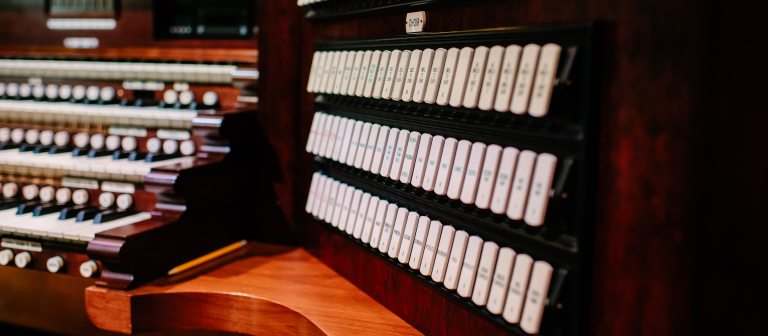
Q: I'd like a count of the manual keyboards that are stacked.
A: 4